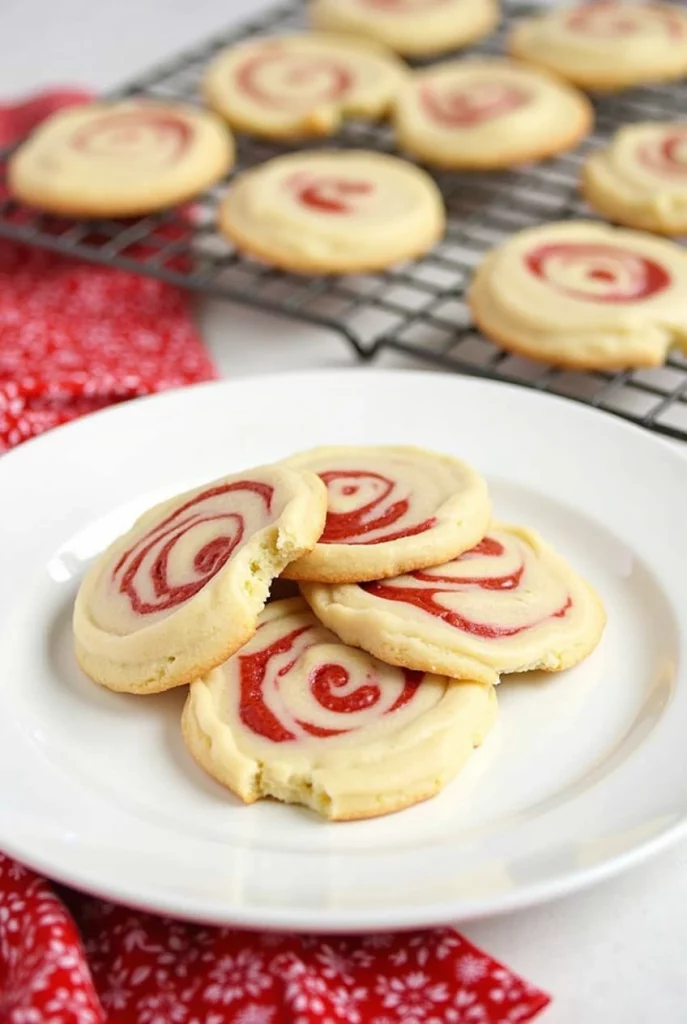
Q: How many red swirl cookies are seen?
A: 12